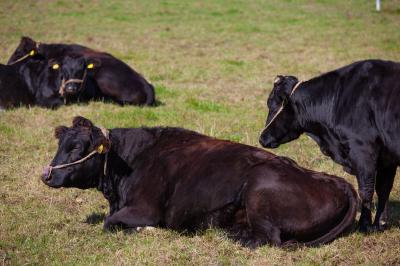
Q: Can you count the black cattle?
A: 4